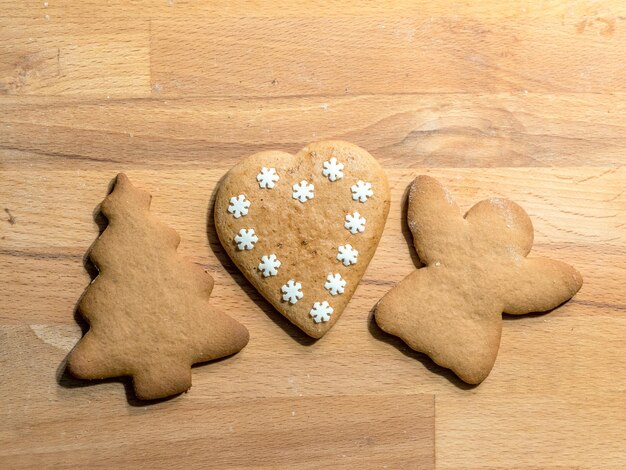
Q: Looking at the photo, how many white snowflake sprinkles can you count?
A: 12